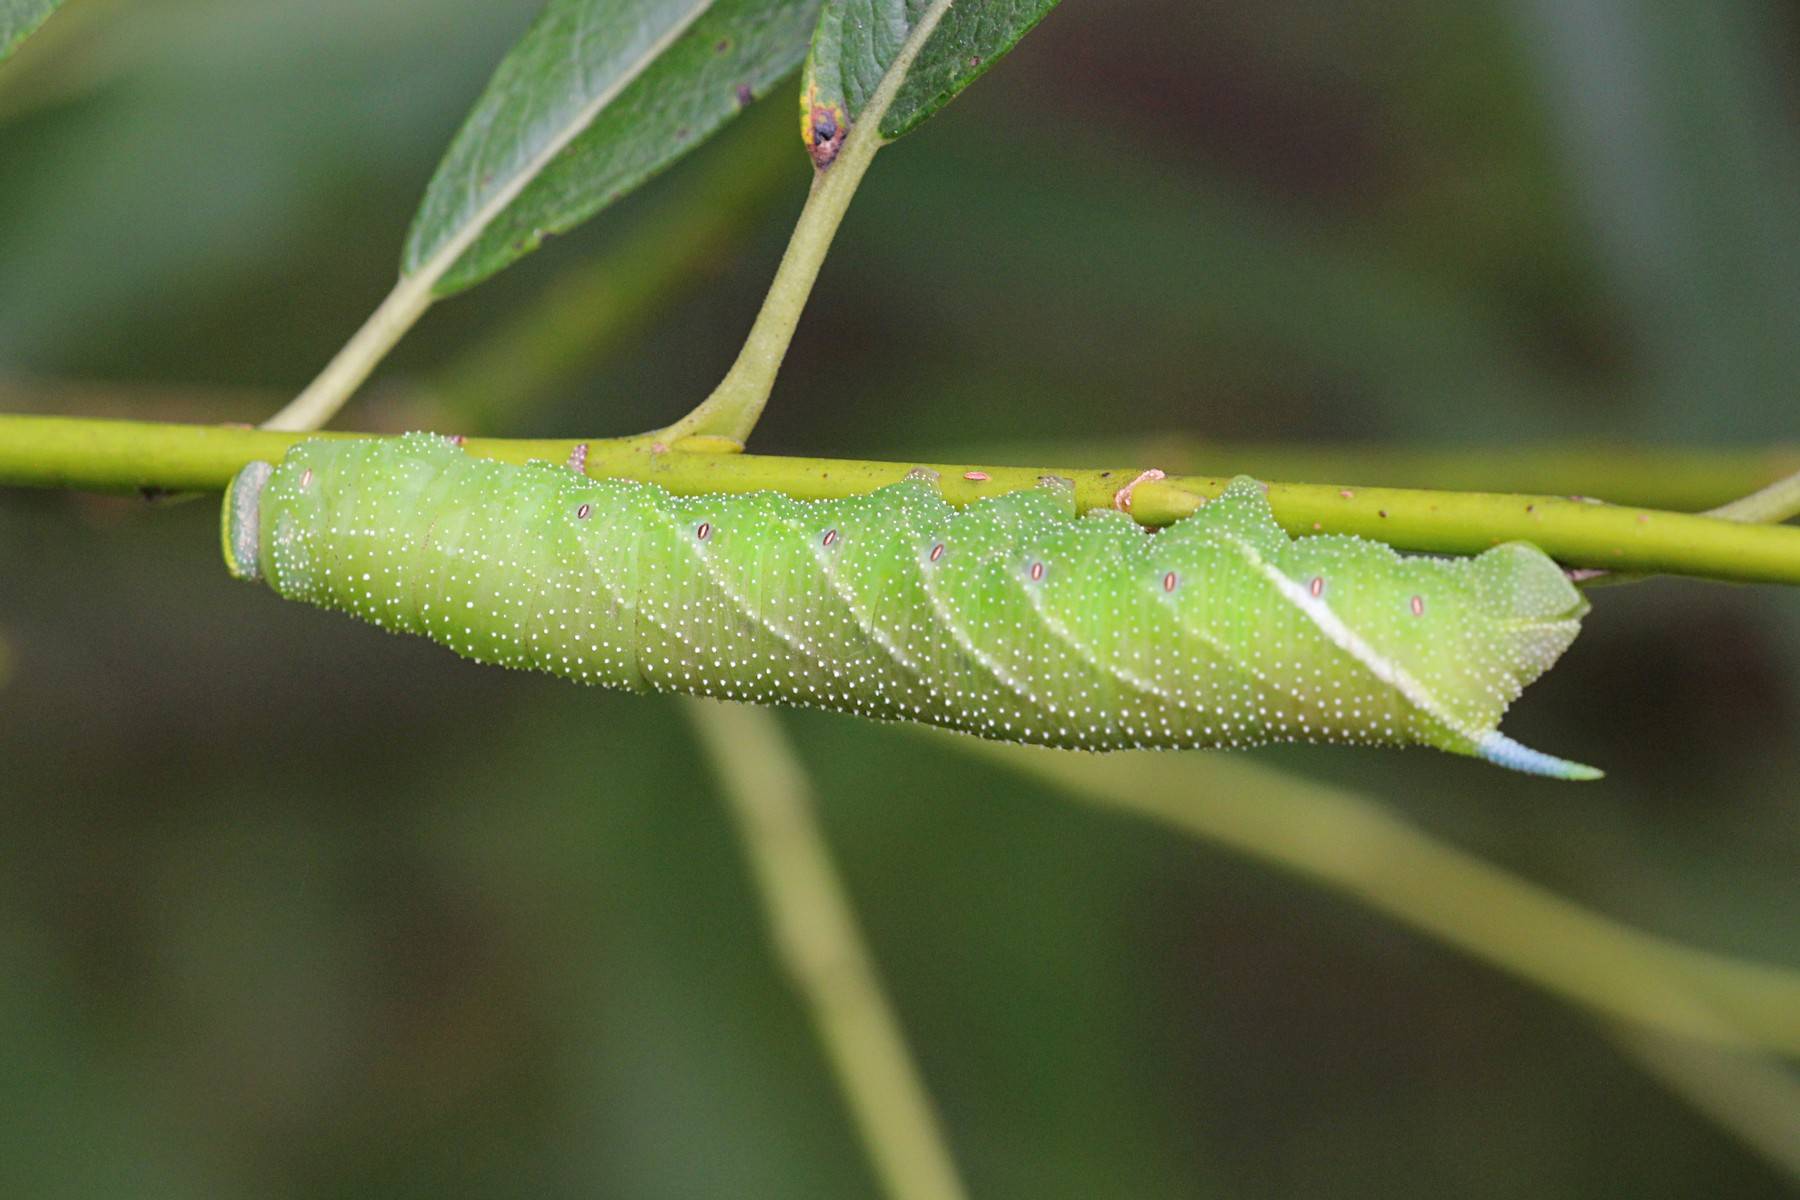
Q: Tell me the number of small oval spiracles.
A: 9